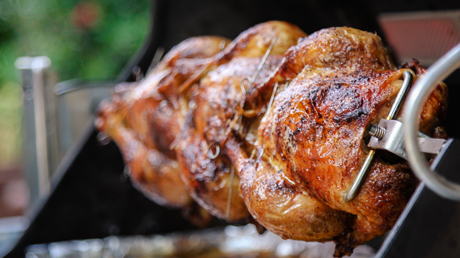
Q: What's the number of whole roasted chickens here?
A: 3